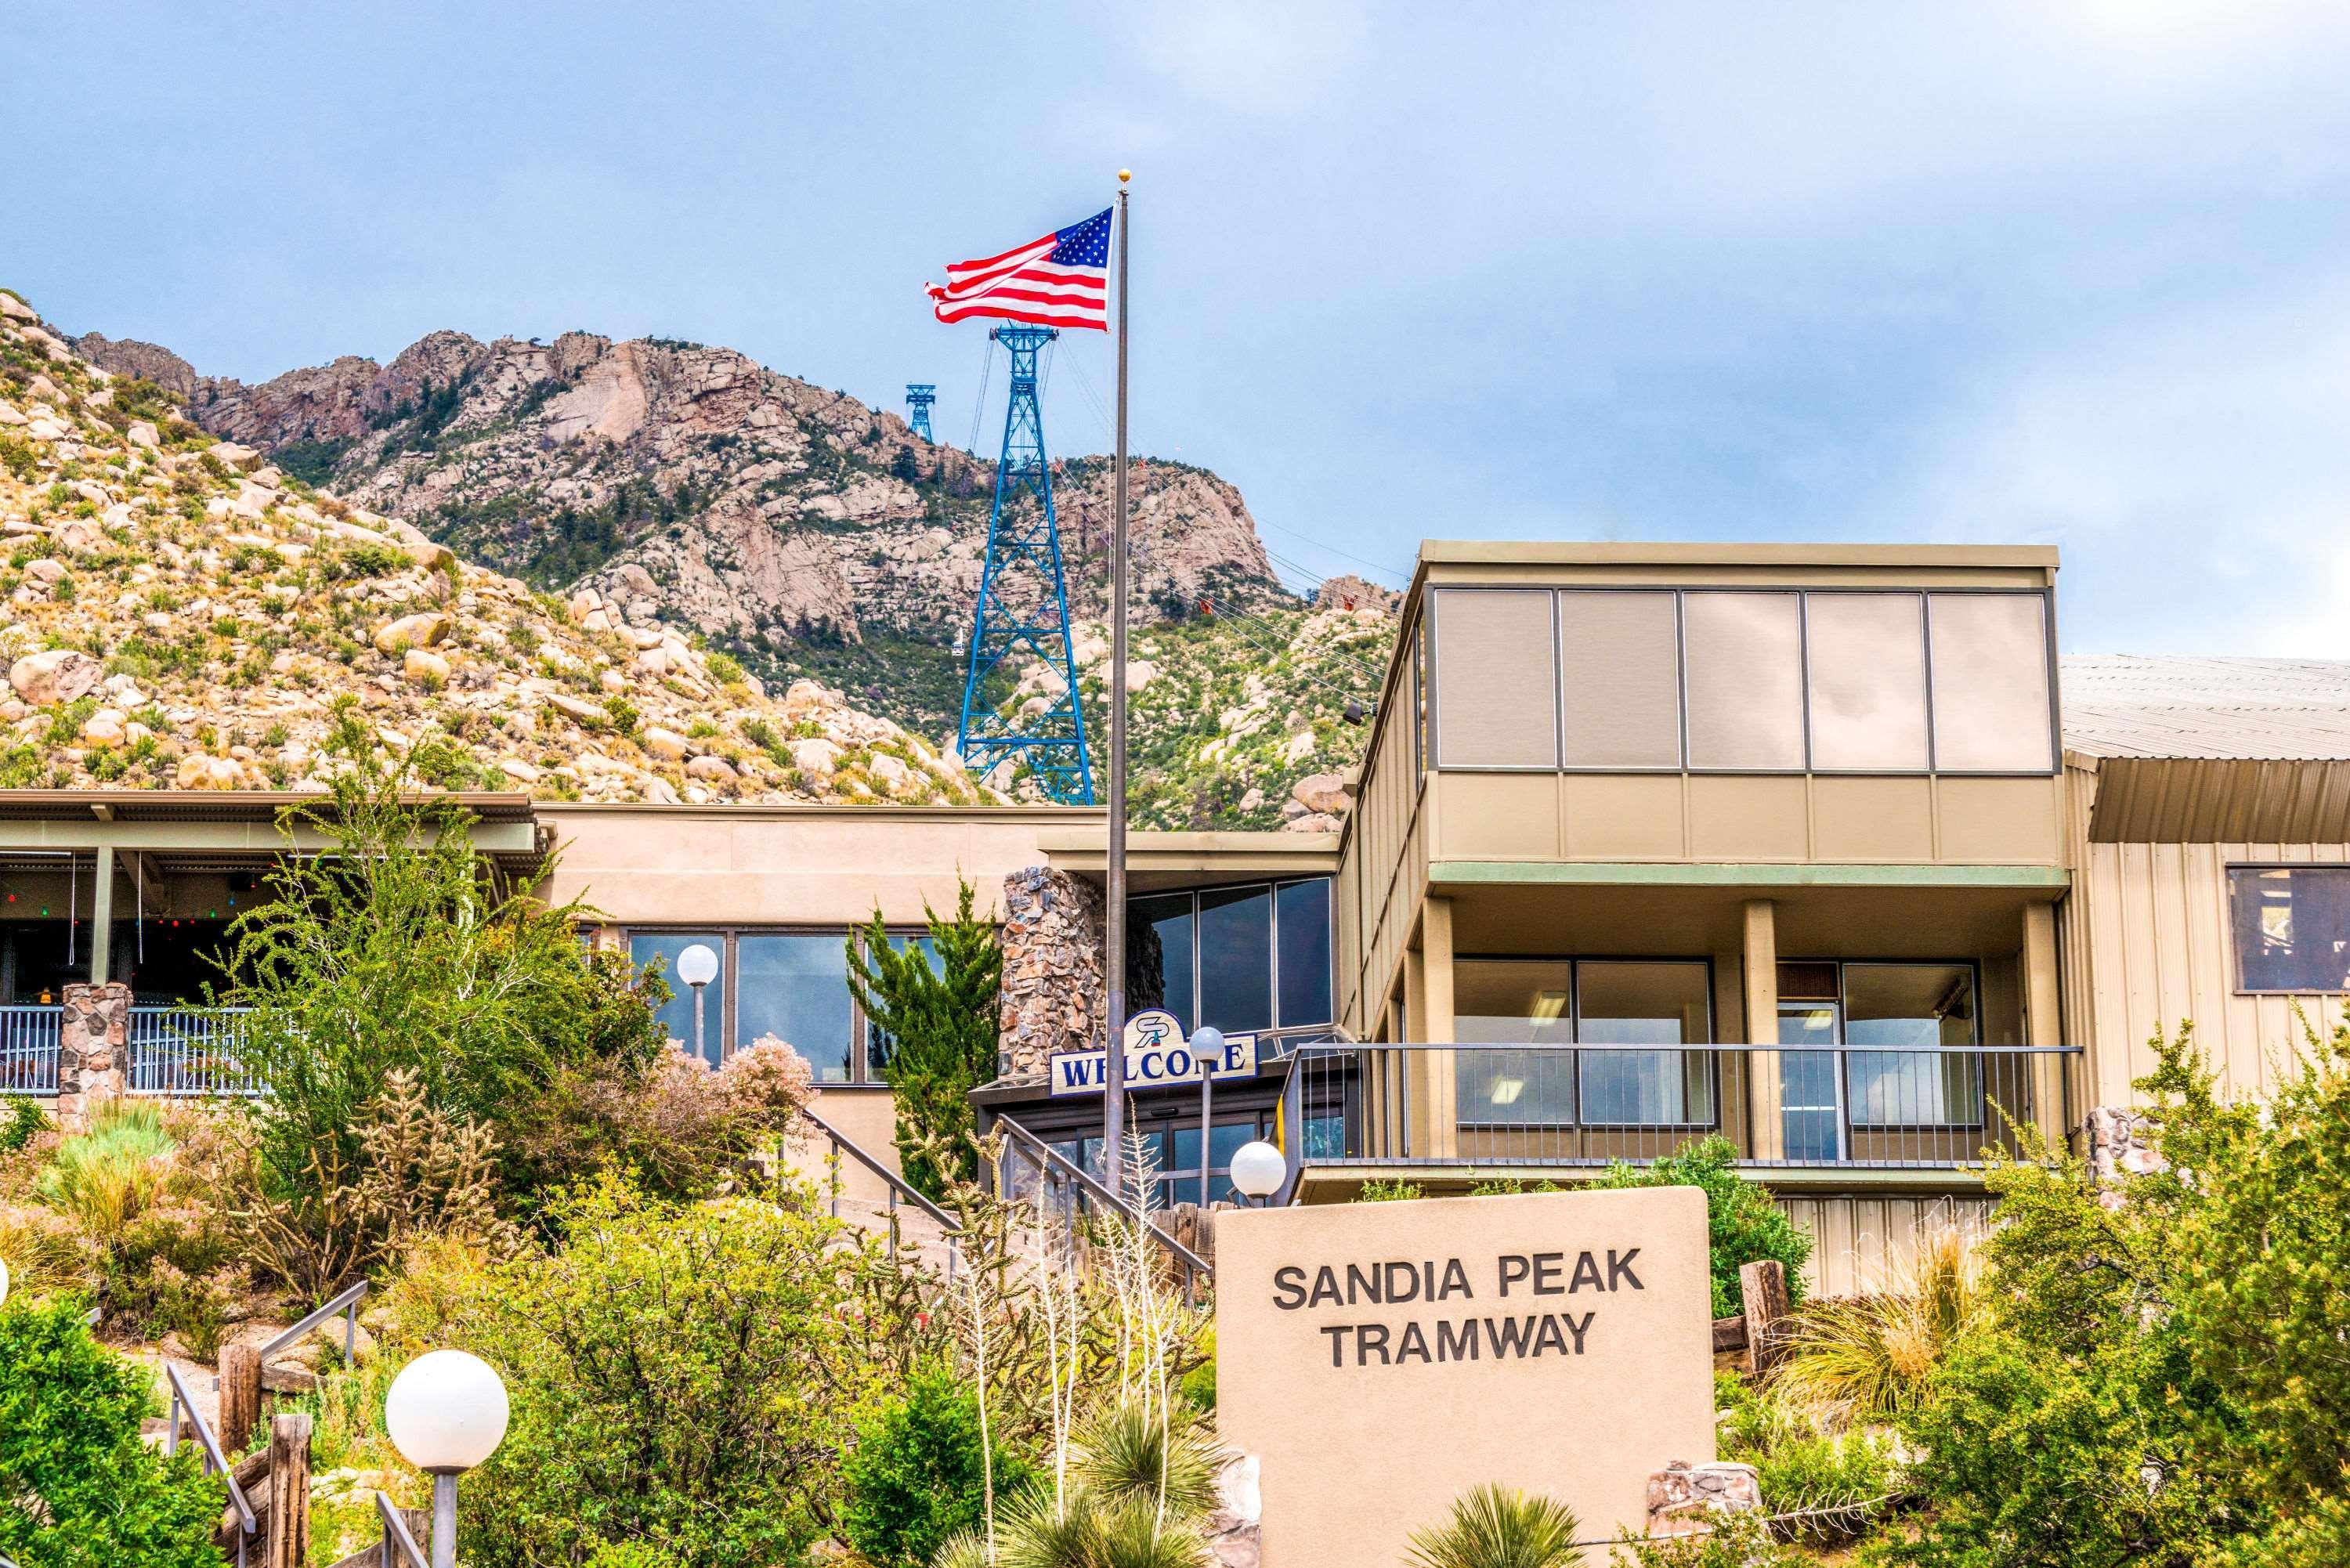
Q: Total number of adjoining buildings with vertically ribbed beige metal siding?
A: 1